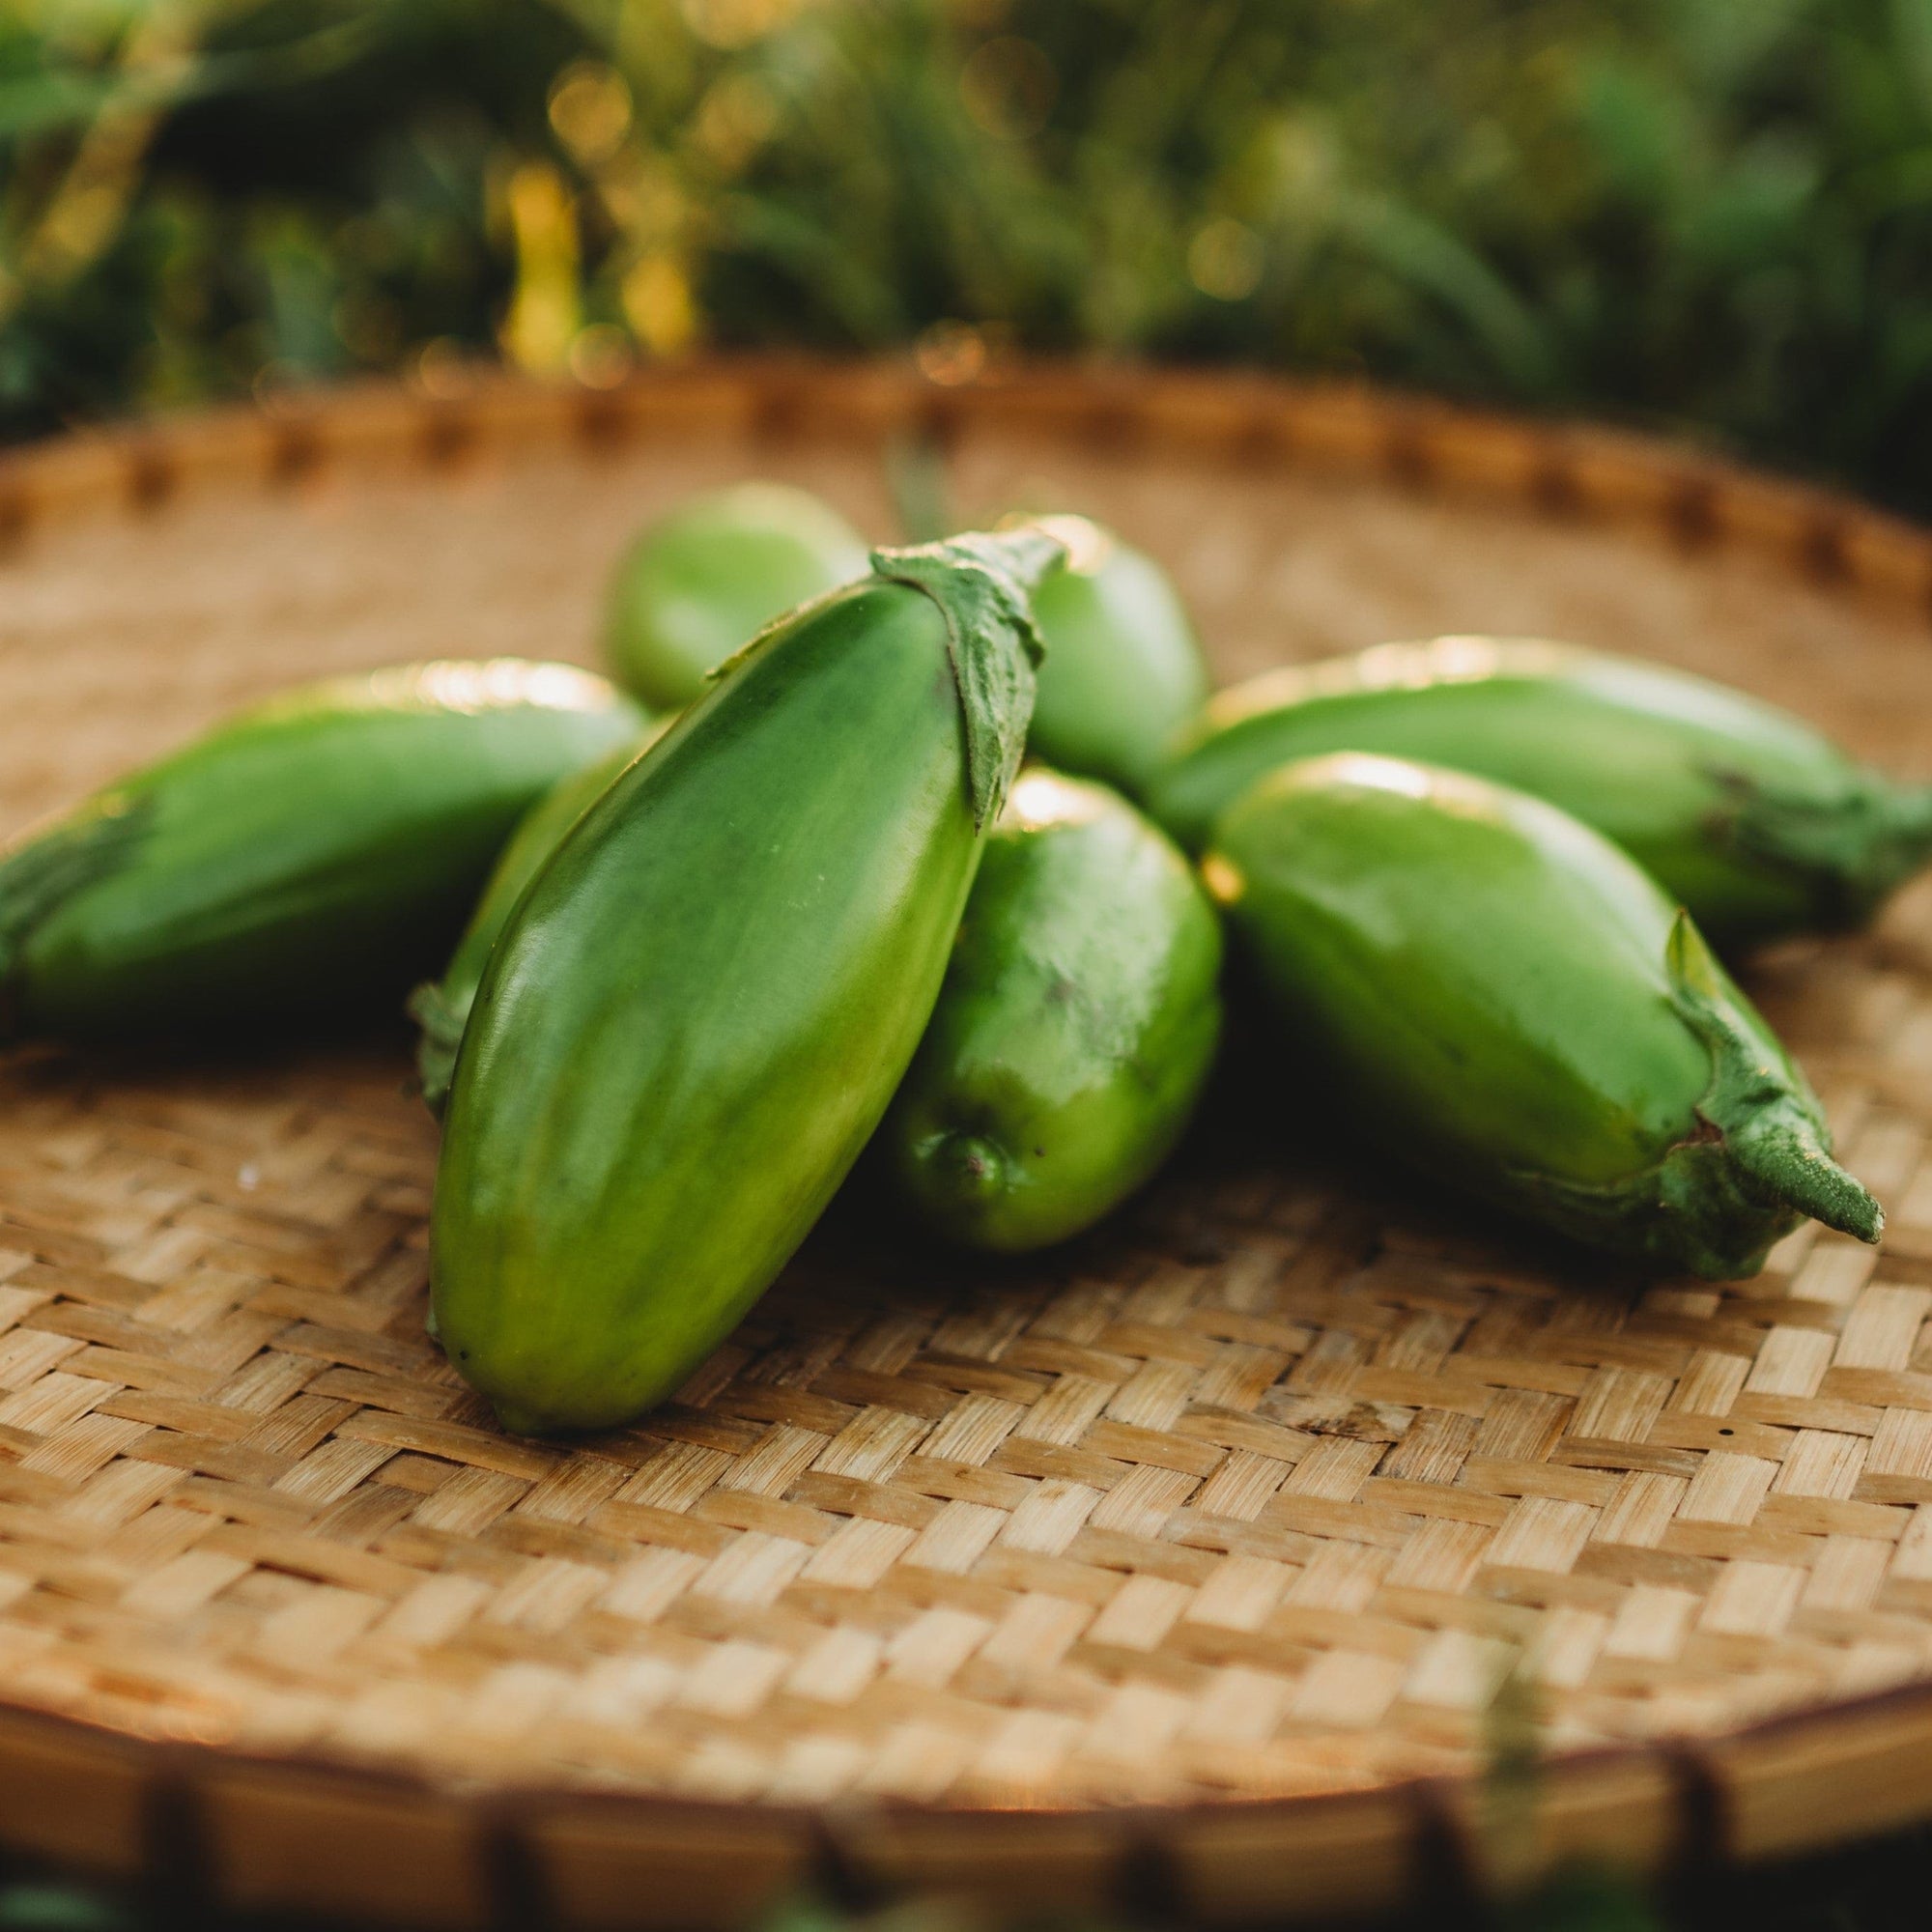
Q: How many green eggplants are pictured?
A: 8